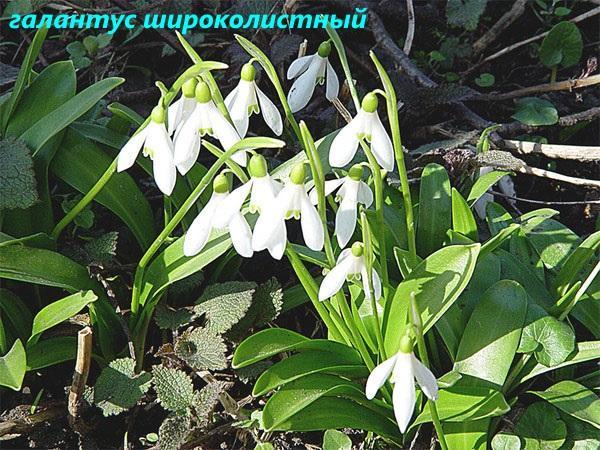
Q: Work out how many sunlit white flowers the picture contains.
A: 12